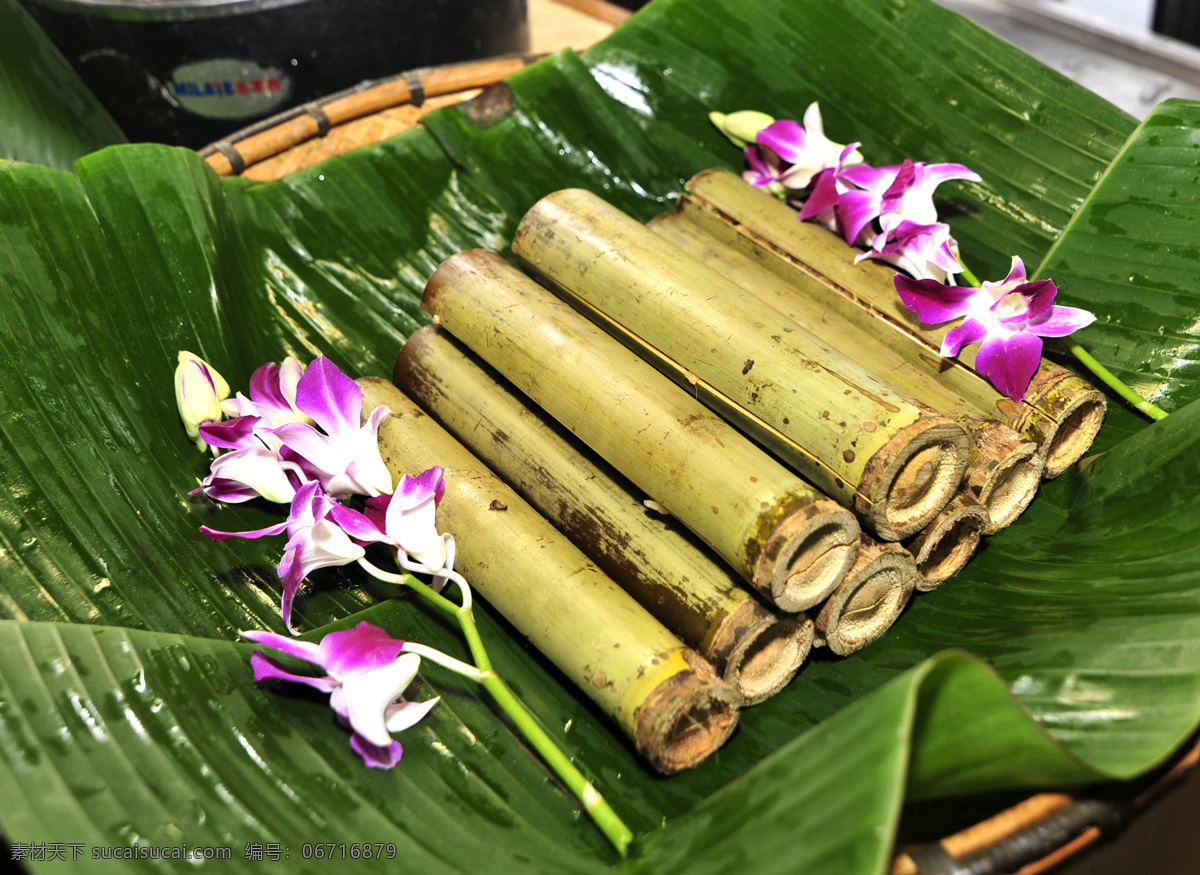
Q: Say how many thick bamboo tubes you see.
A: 8